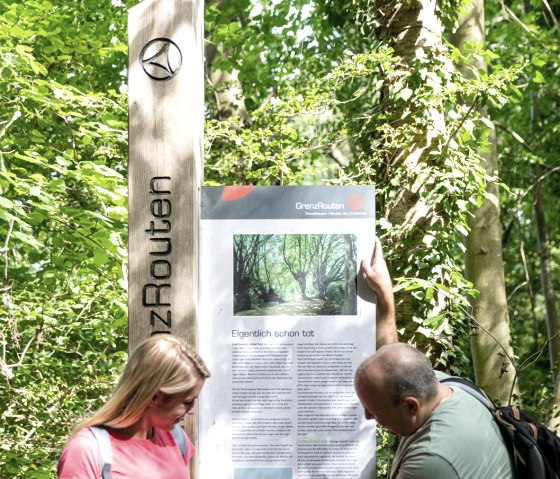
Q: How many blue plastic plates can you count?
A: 0